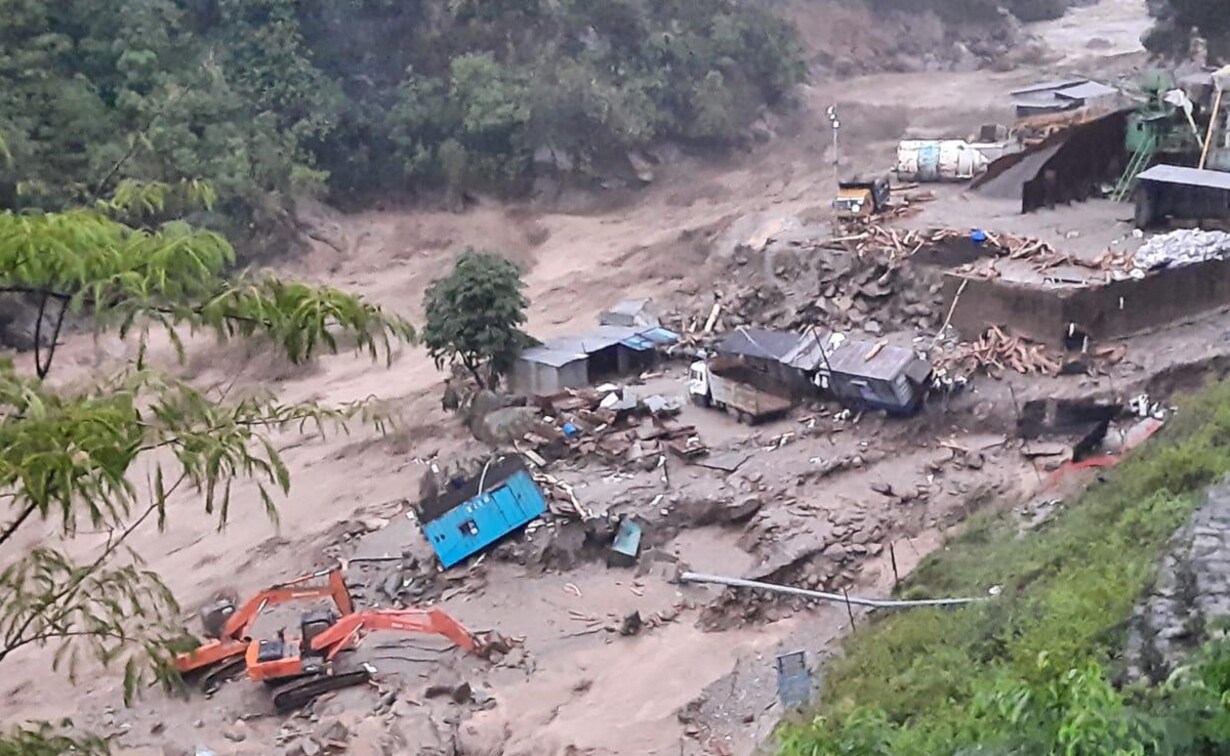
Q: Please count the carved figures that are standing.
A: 0